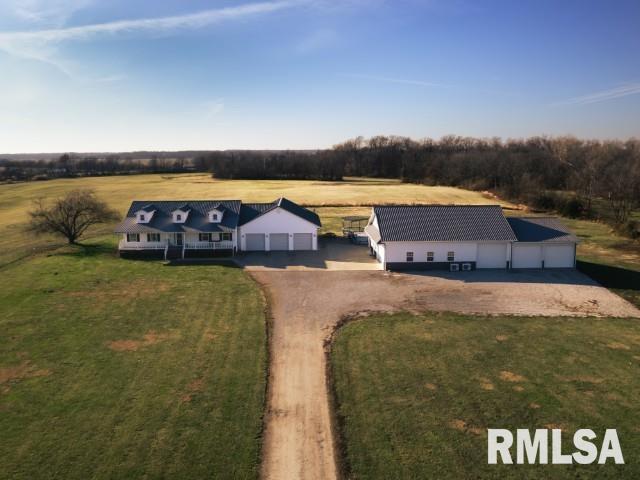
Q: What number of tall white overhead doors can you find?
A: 3